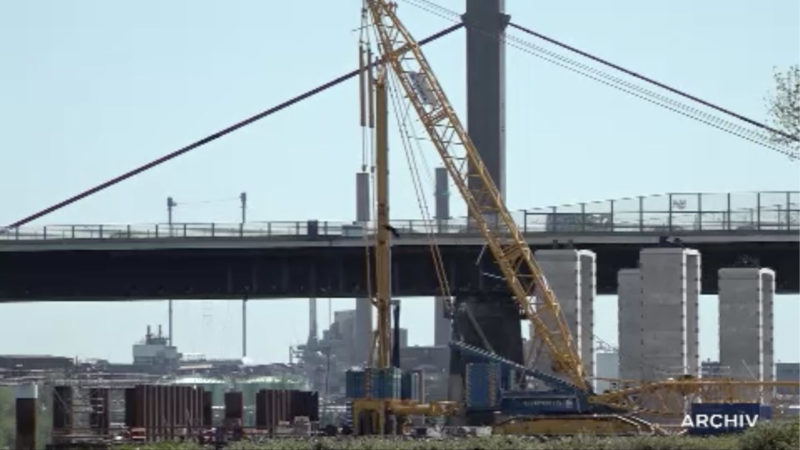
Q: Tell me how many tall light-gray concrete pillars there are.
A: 4